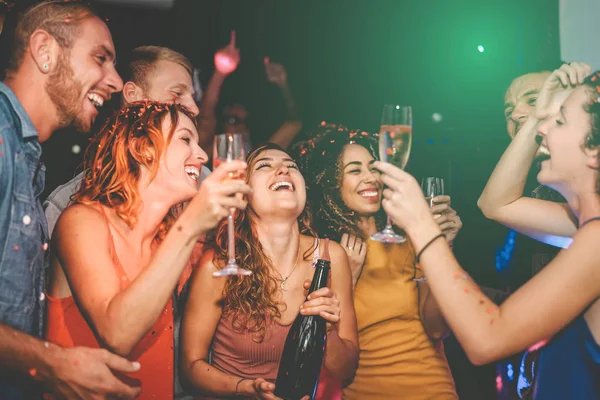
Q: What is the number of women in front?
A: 4